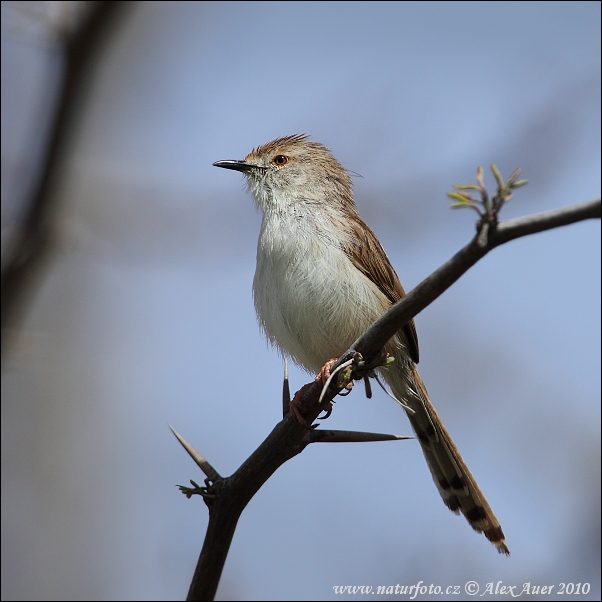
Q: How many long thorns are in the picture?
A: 3